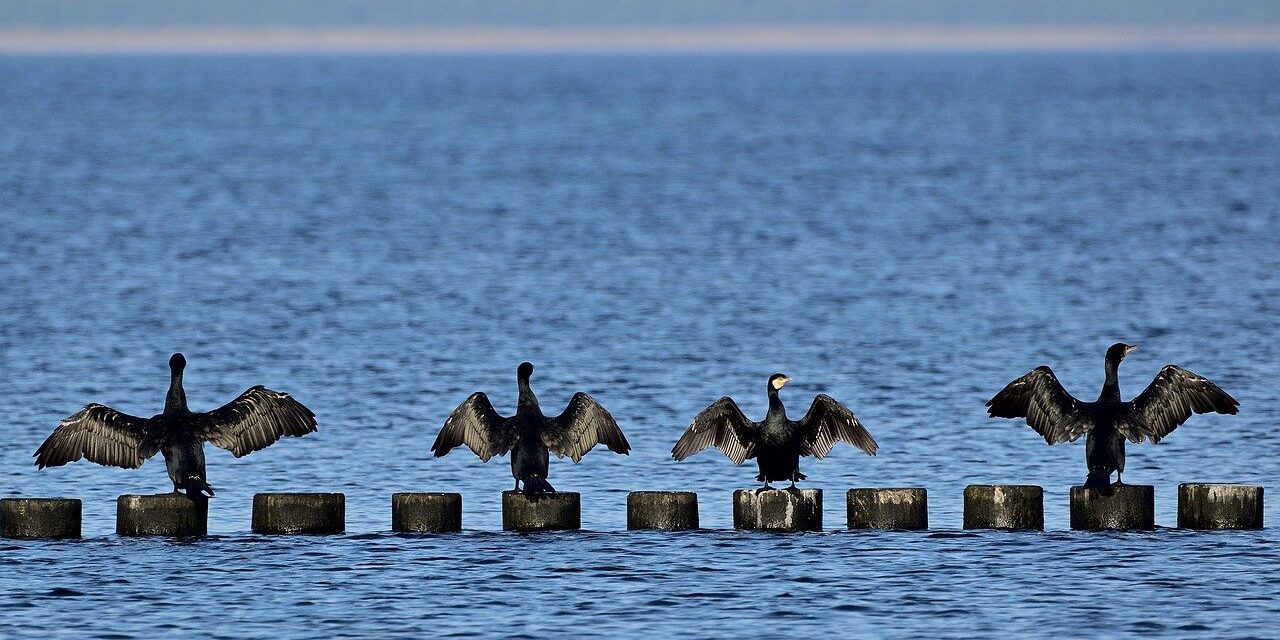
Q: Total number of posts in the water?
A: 11